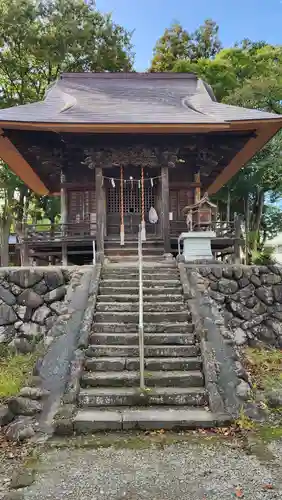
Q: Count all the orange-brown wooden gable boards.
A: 2